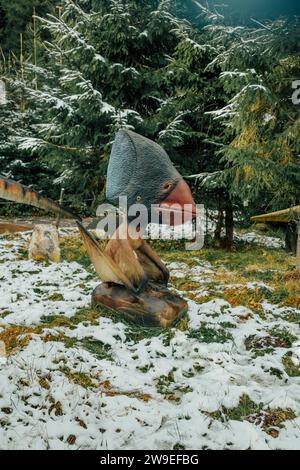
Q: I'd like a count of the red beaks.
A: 1